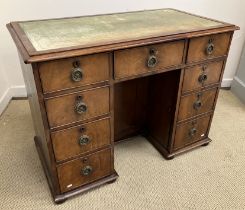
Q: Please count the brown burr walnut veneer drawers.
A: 9